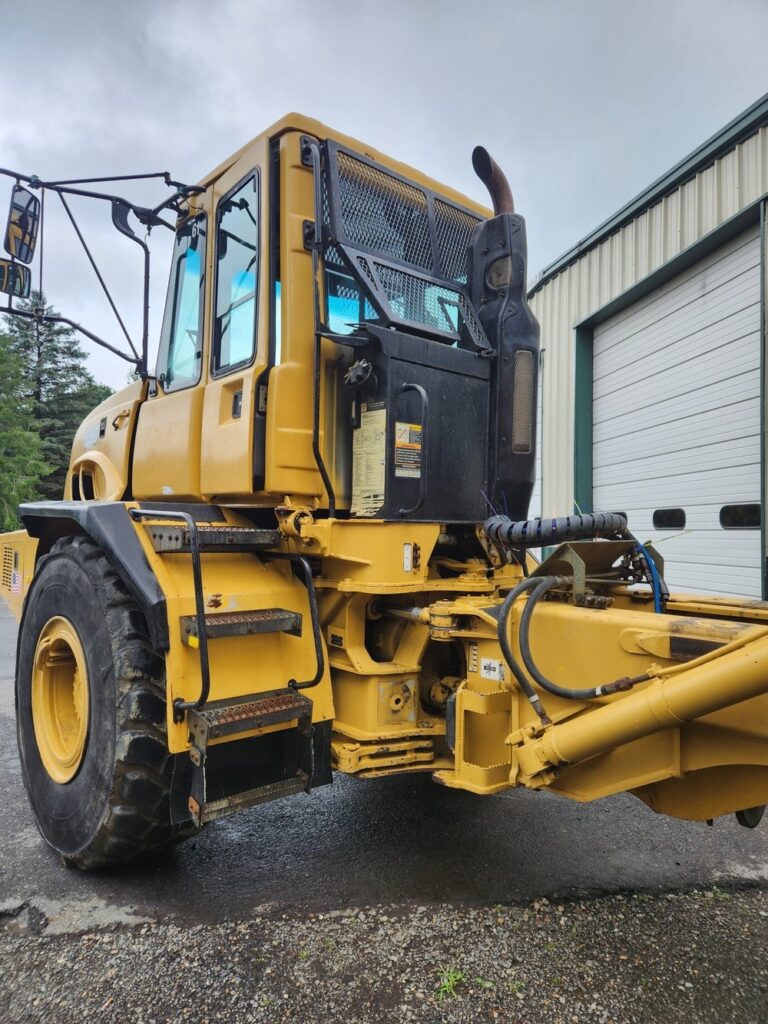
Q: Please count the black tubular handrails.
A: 4